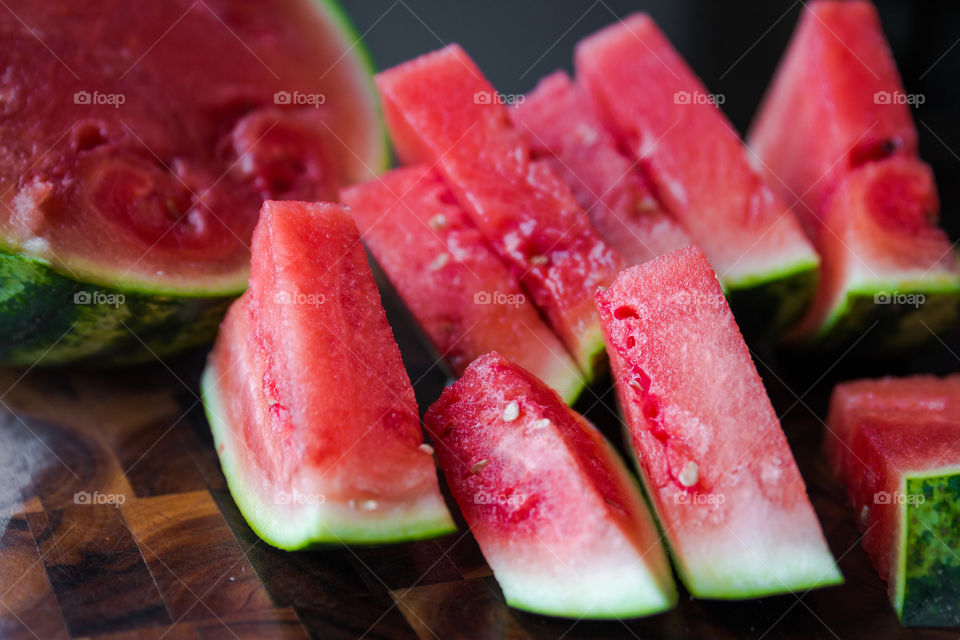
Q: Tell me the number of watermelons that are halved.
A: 1